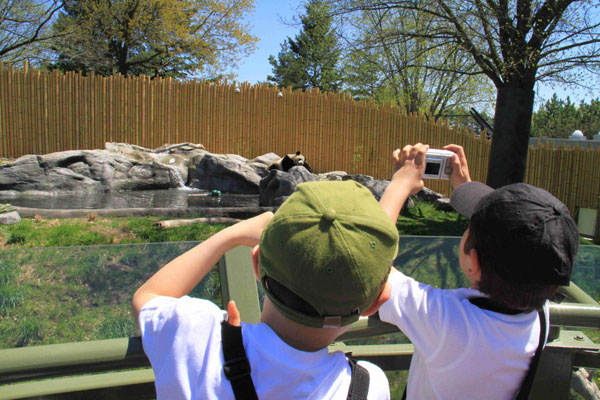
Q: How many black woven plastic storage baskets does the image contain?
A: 0